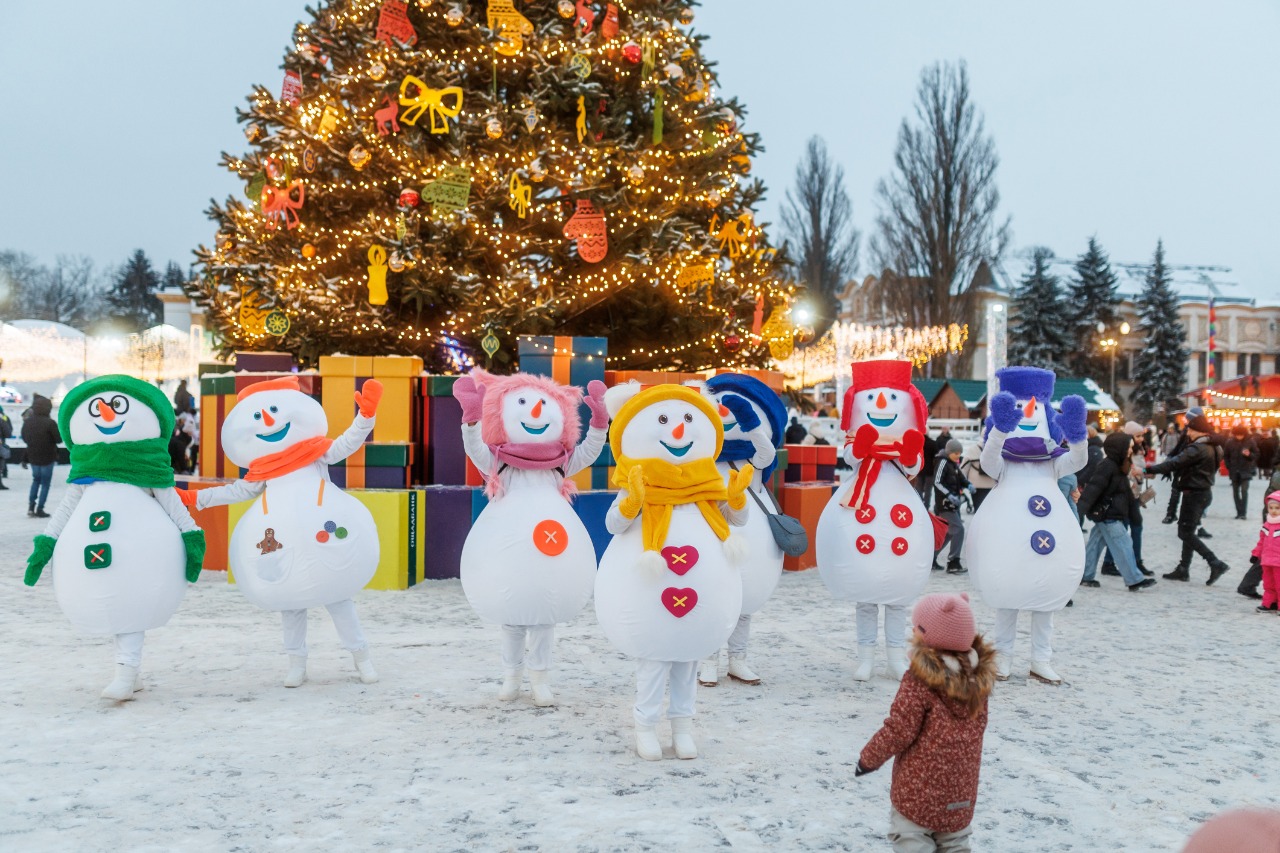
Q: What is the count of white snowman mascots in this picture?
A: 7